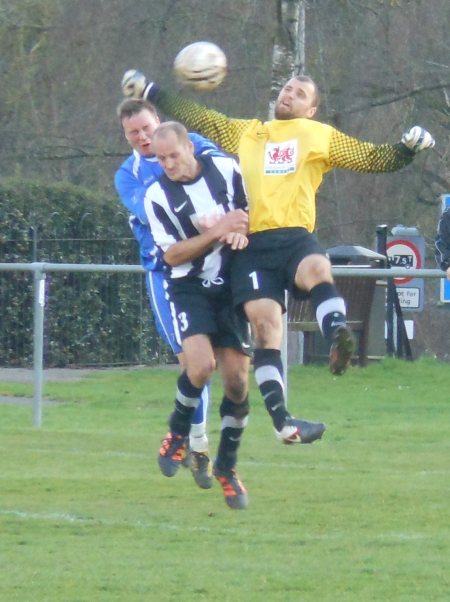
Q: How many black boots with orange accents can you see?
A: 2